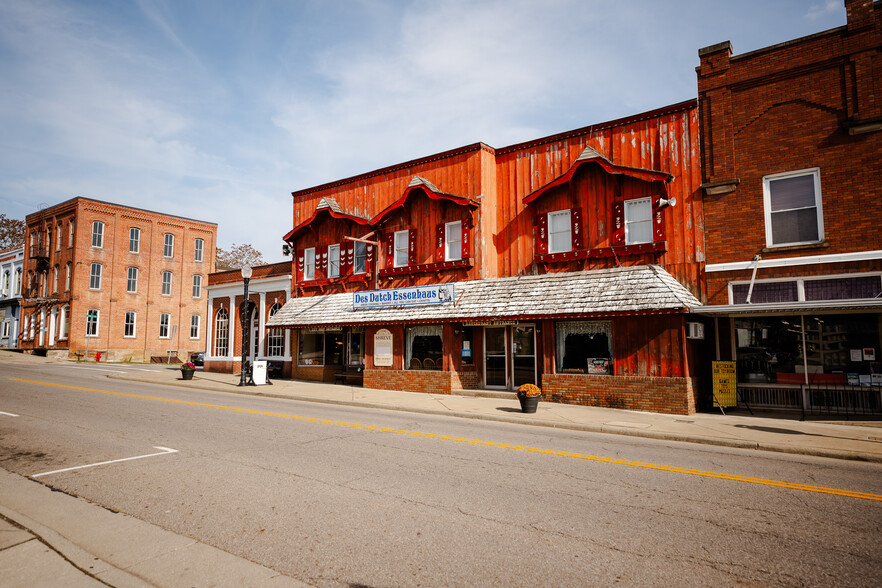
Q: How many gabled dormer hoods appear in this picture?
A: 3